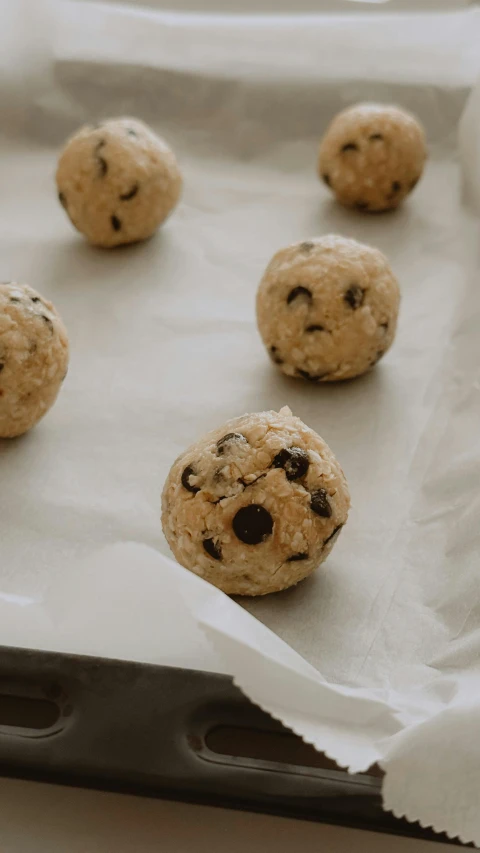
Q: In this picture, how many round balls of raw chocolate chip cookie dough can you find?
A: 5